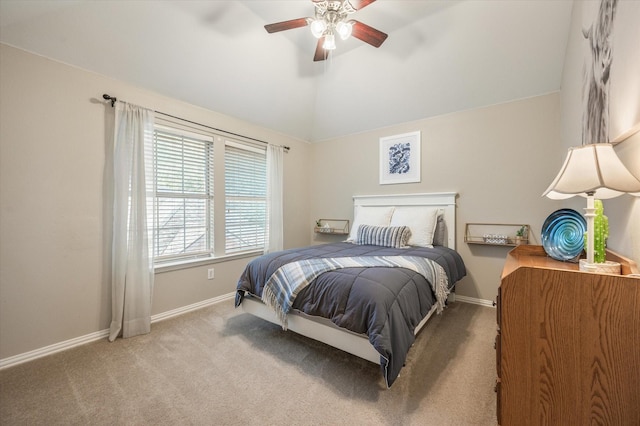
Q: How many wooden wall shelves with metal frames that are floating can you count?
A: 2